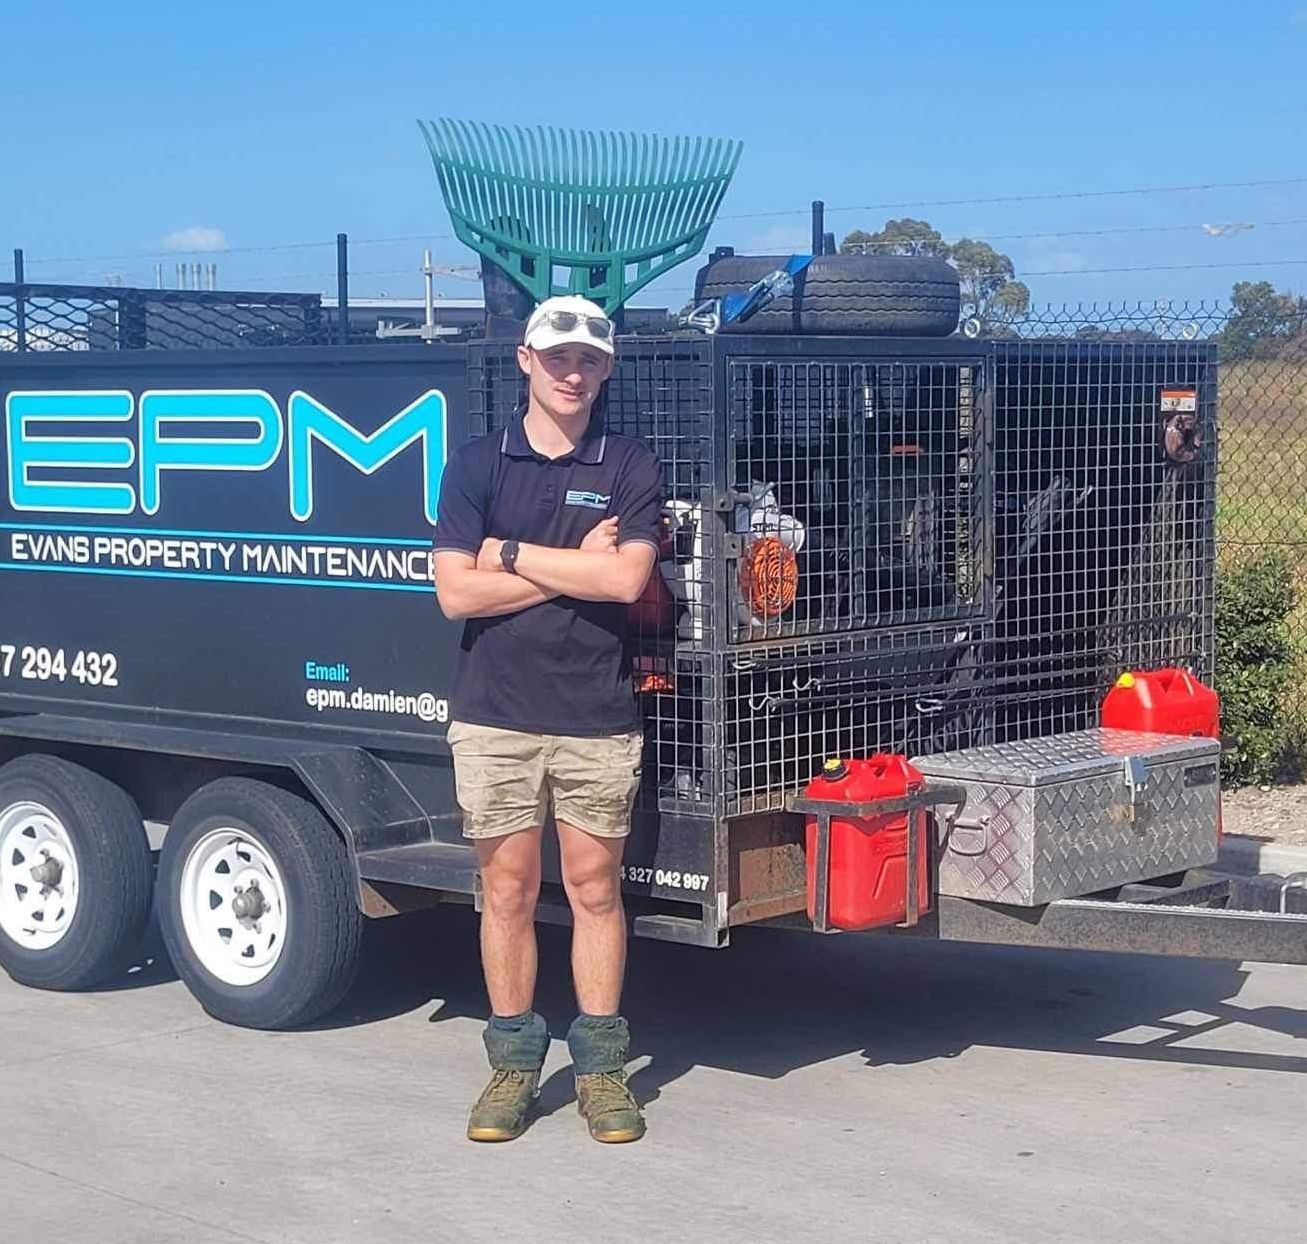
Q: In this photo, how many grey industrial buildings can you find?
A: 1